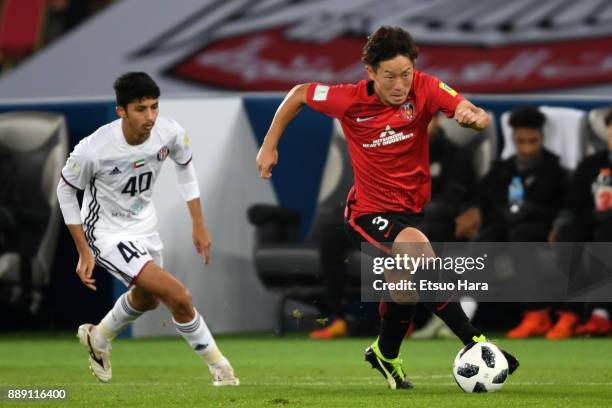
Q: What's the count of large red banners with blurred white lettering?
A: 1